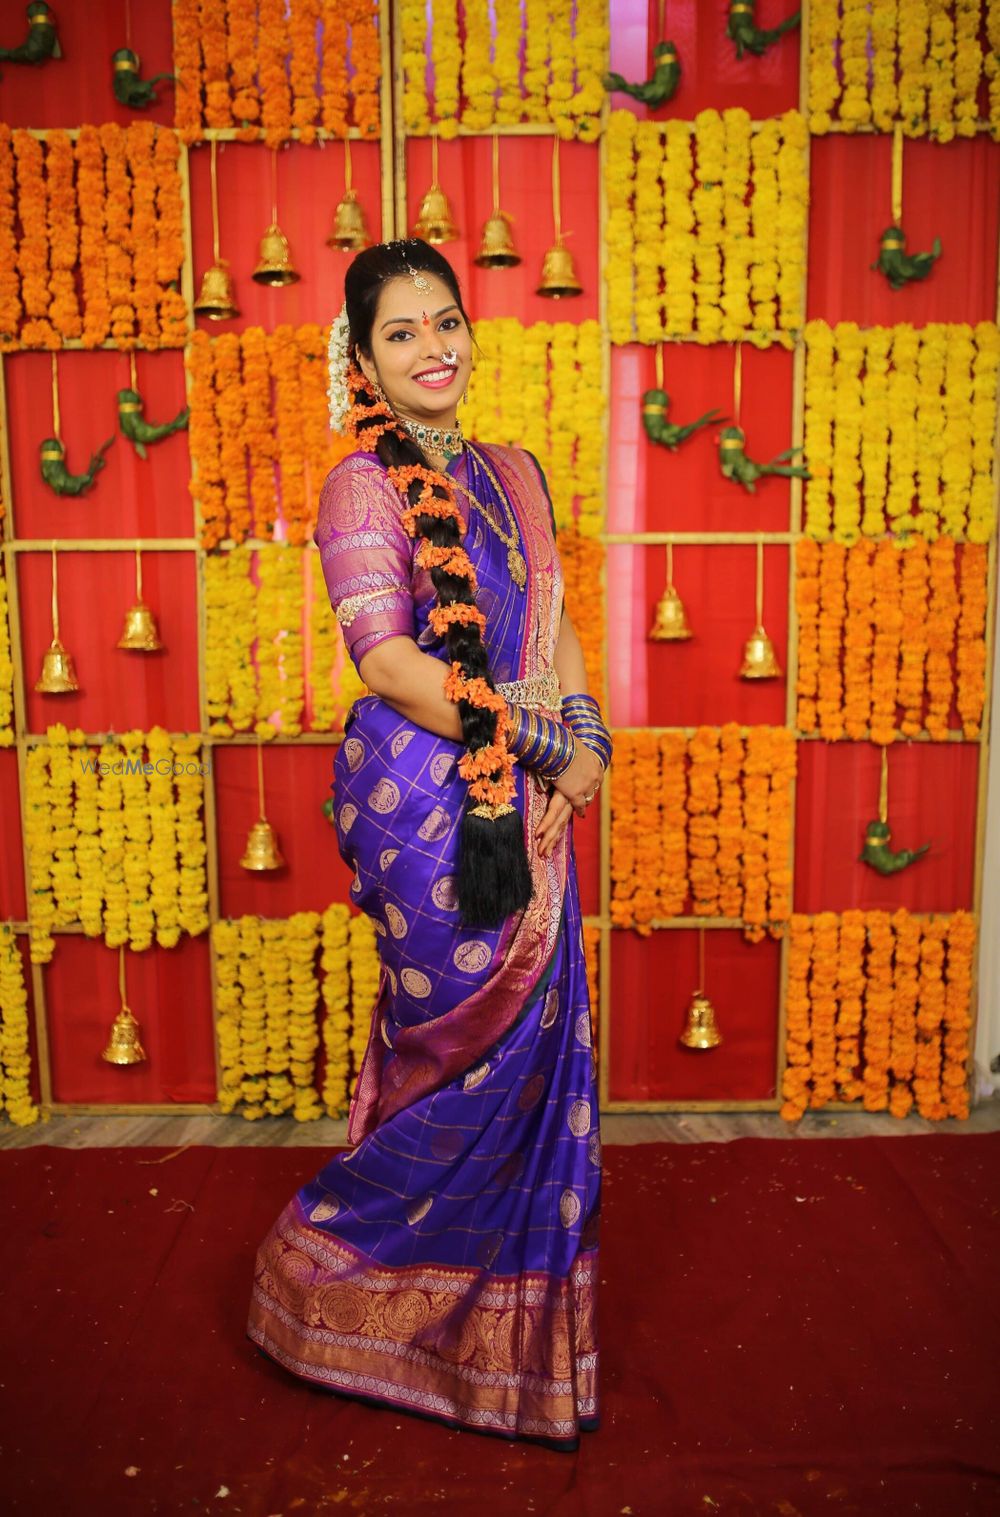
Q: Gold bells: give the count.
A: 13